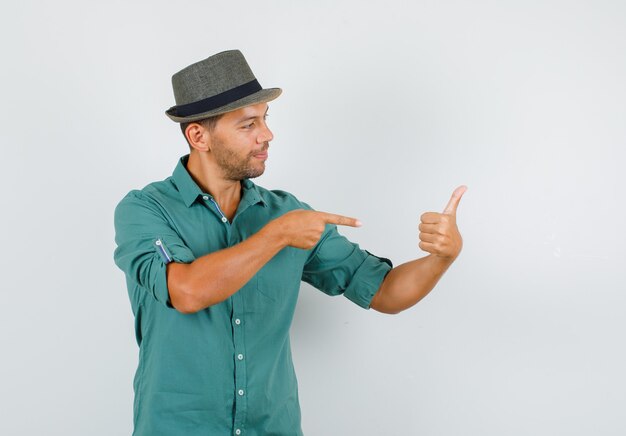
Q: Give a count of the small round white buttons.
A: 7